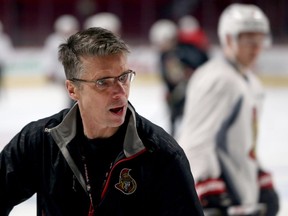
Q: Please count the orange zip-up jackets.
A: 0